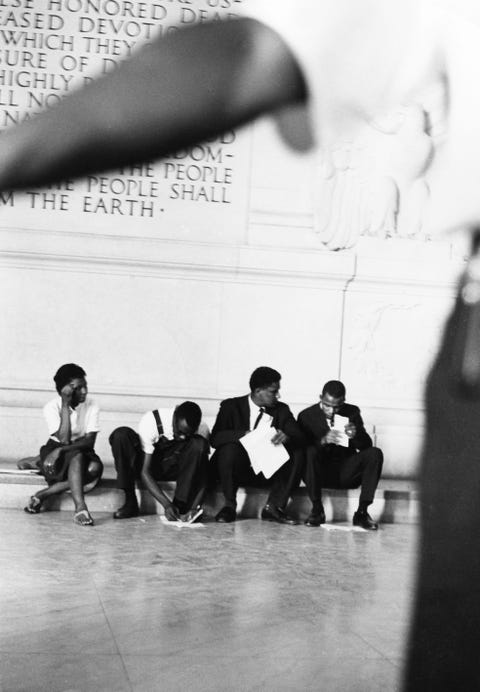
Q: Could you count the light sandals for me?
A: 2